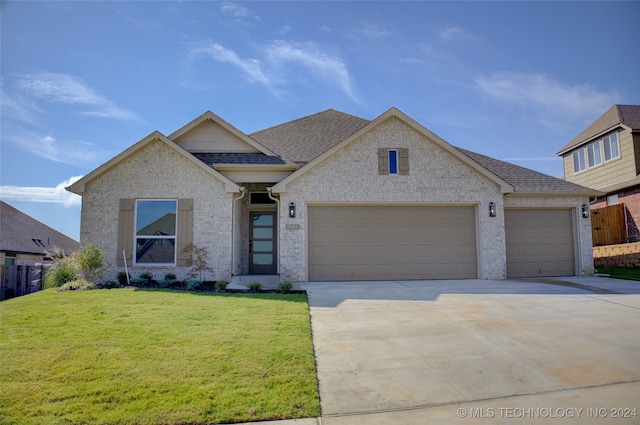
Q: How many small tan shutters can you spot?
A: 2